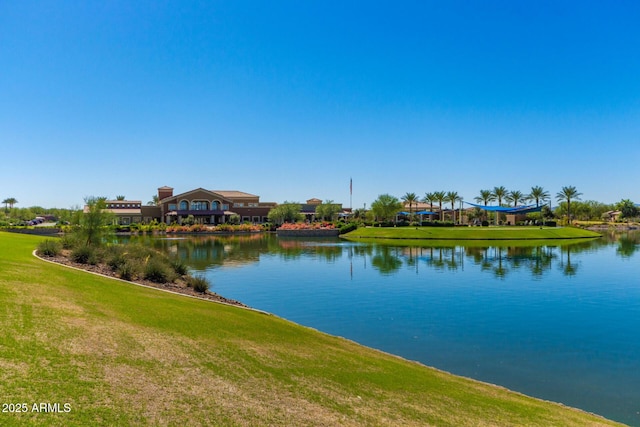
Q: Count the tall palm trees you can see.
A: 9